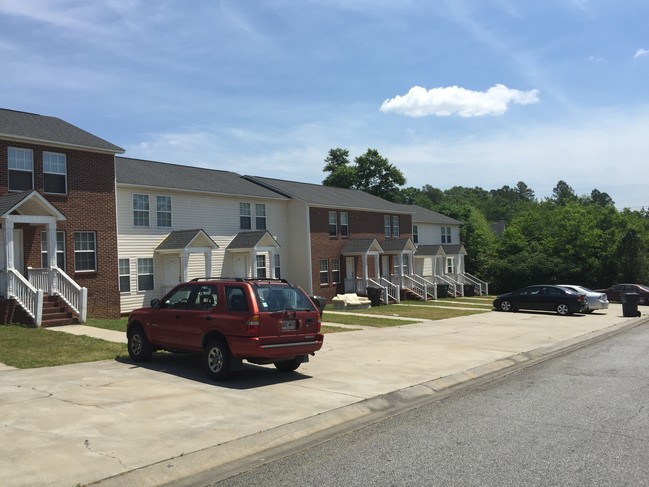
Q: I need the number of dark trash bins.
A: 5